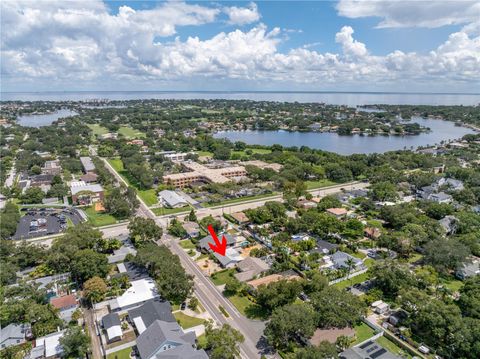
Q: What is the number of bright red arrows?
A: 1